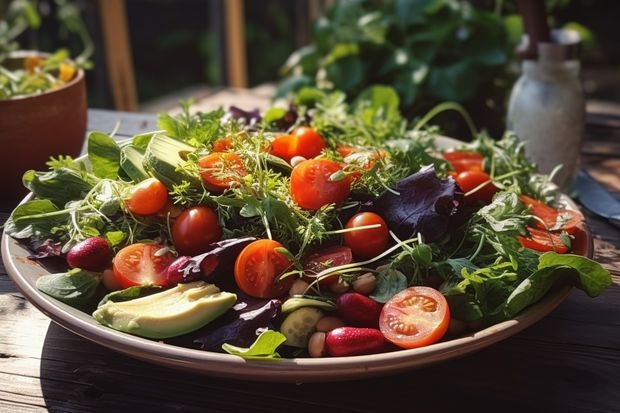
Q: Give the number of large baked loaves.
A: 0